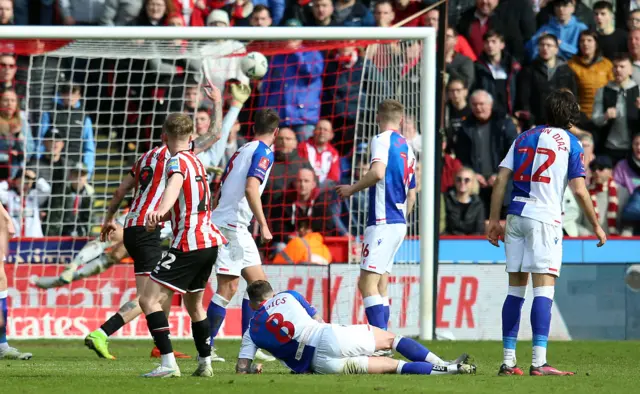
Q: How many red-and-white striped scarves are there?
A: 1